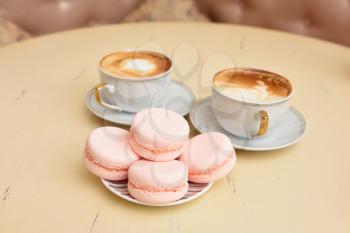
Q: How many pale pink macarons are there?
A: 4